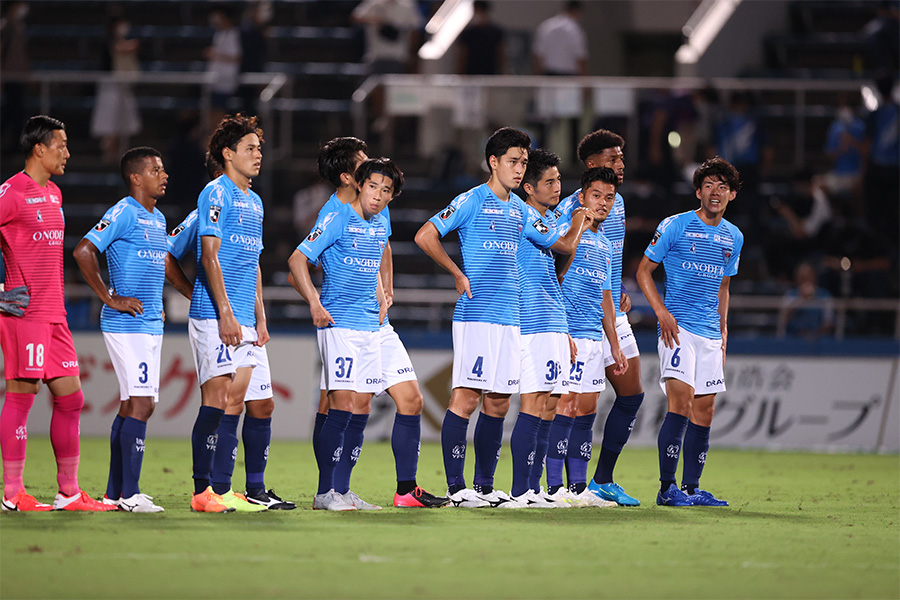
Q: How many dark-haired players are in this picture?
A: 11